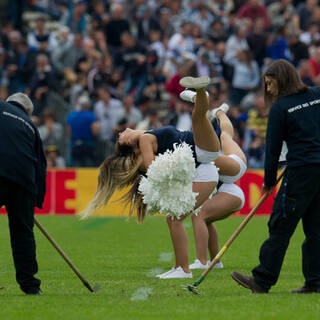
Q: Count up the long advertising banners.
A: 1